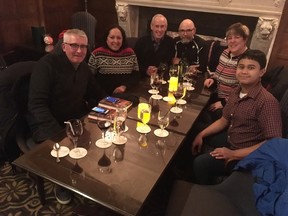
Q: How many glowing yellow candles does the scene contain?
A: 2